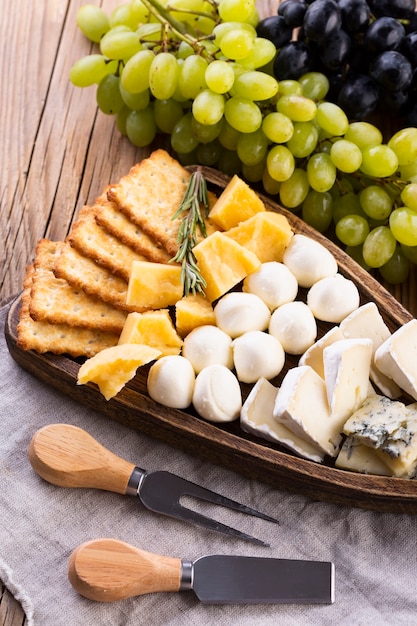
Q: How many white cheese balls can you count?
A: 9